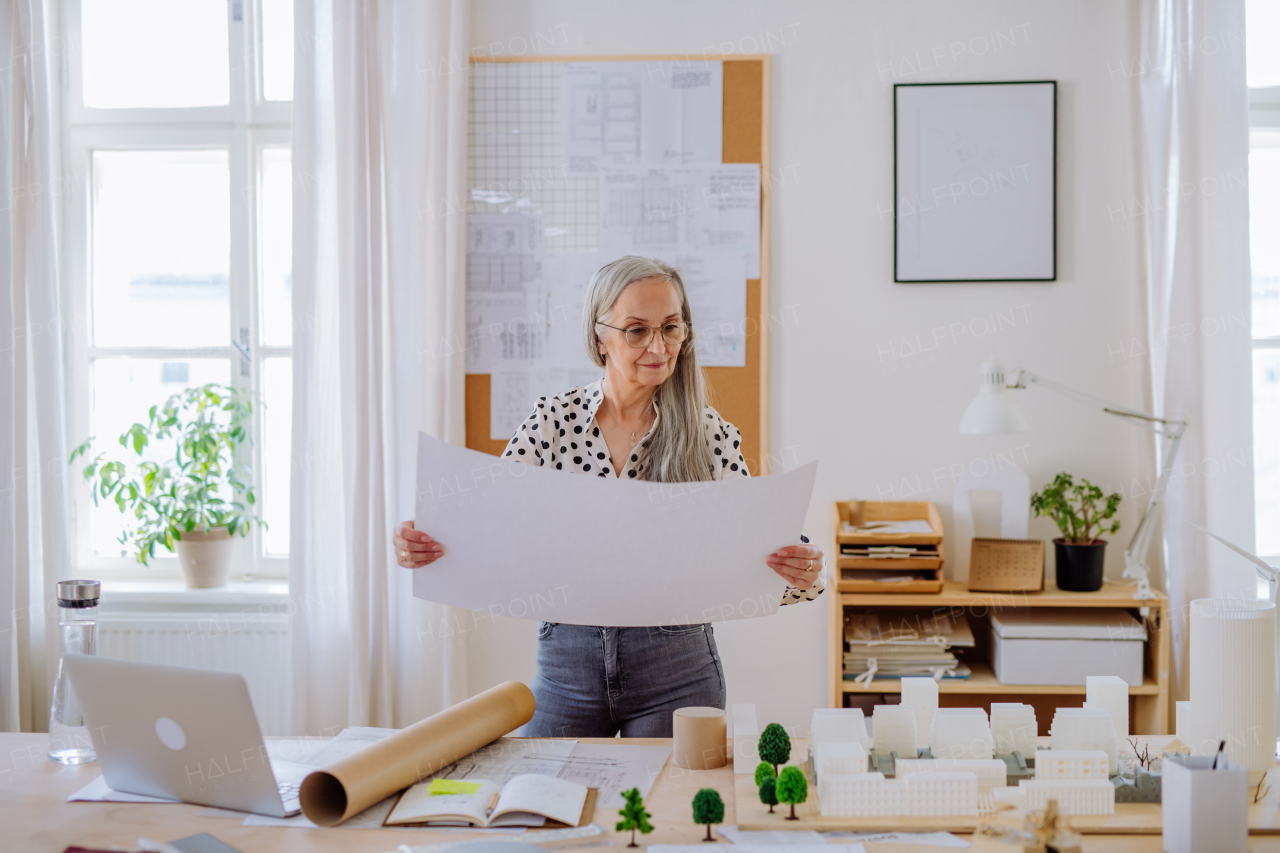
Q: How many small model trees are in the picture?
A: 6